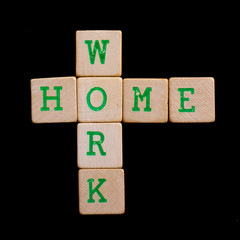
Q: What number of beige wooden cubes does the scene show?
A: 7